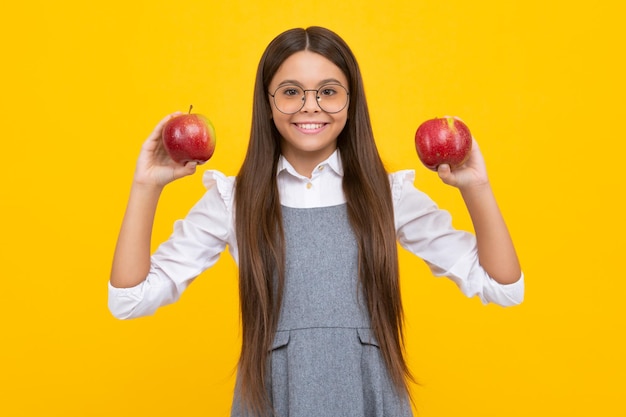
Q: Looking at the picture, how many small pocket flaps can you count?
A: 2